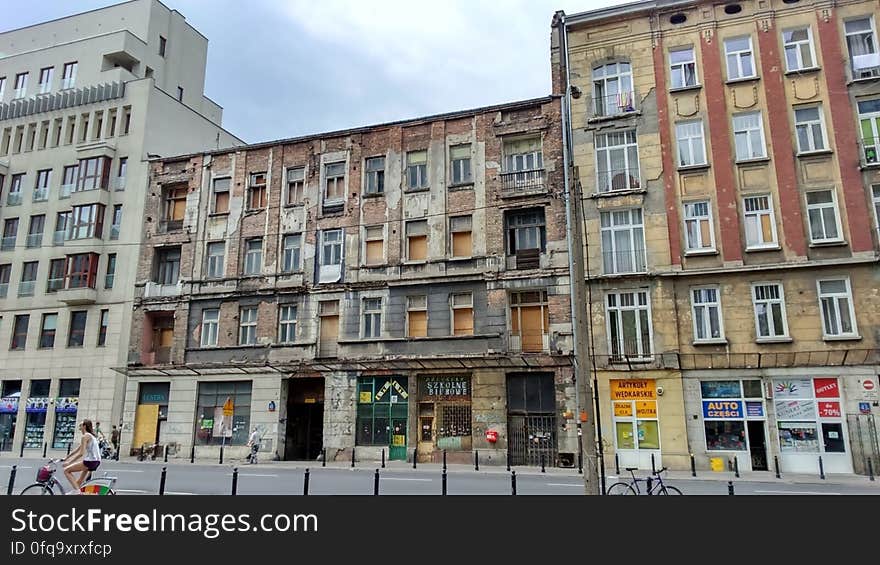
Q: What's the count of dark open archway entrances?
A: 1